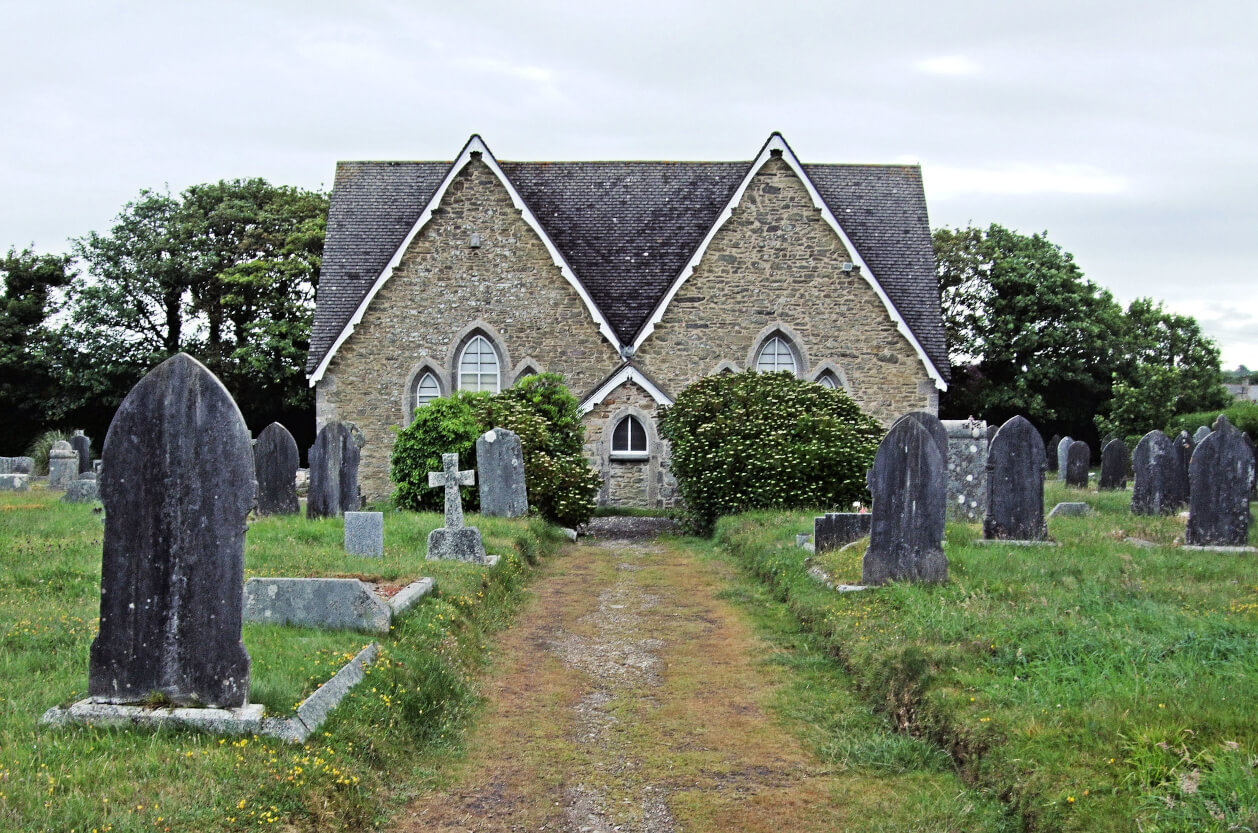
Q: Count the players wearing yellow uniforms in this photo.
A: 0